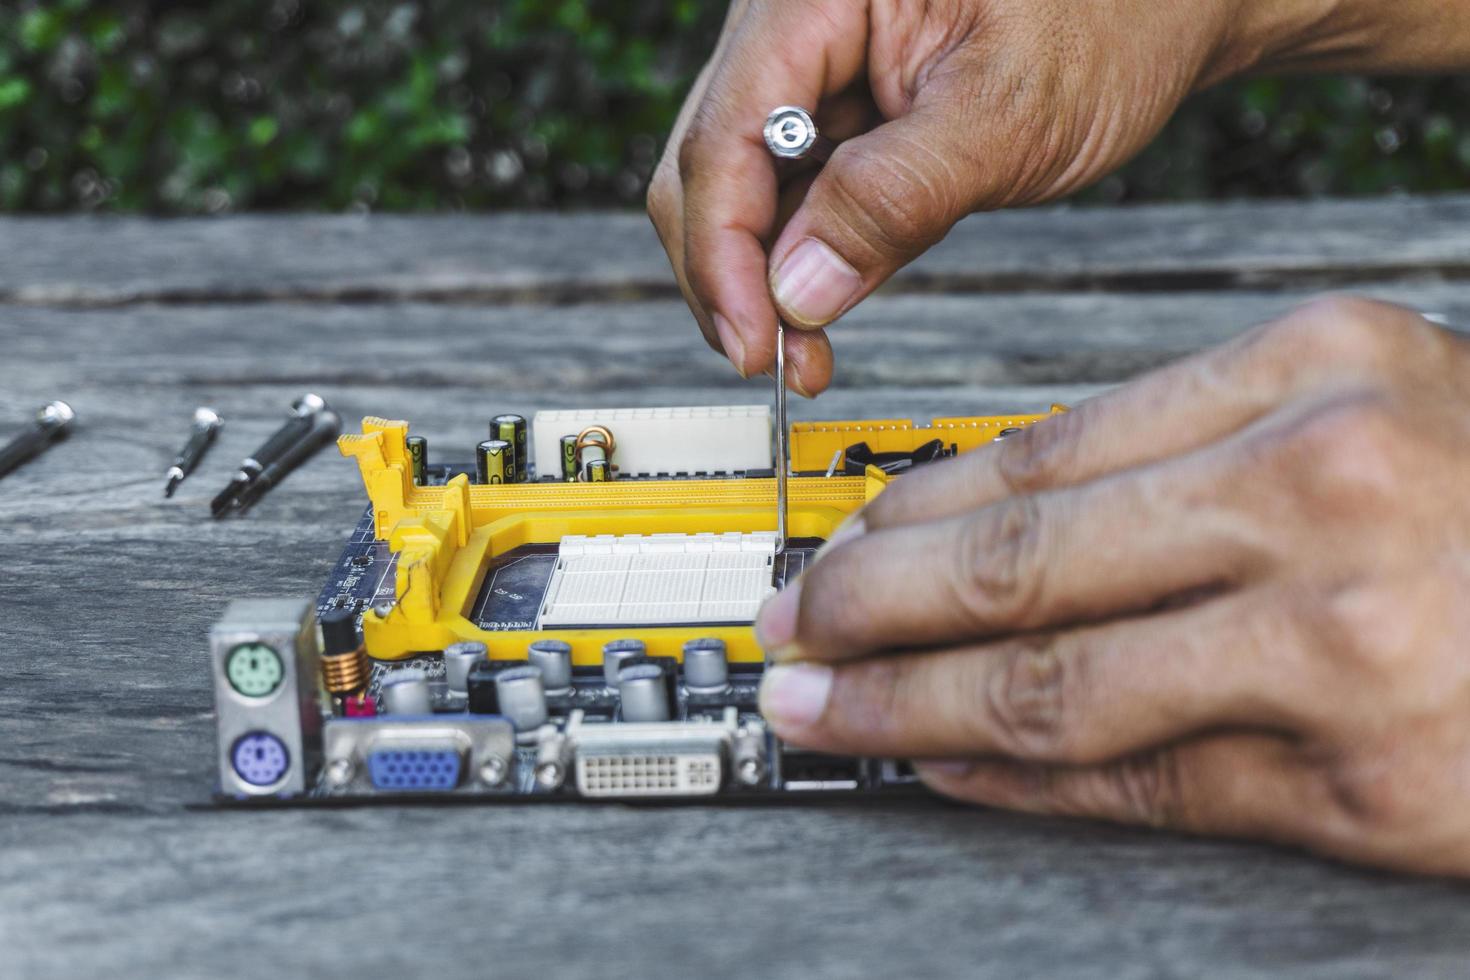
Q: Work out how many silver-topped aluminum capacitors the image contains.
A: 7